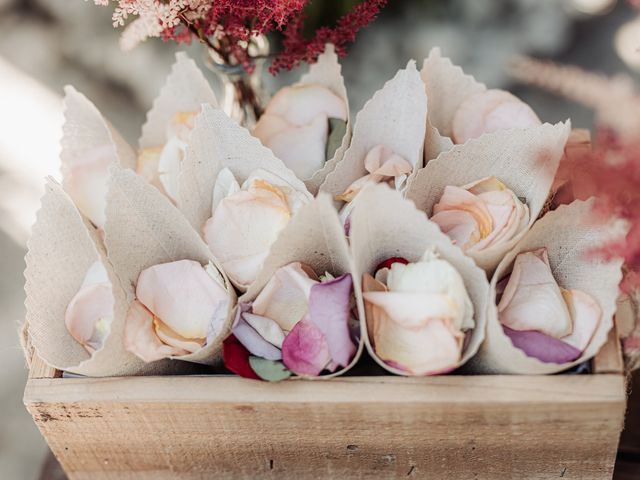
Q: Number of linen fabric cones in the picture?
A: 12